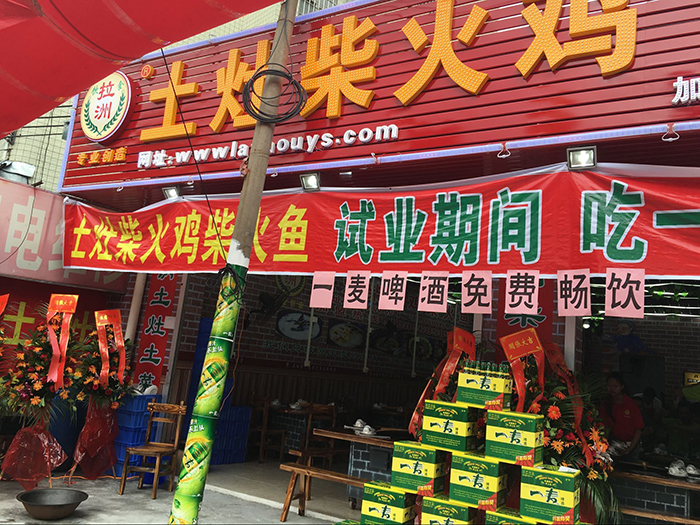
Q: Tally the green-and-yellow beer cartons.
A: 9